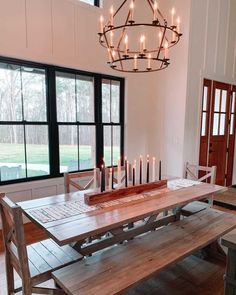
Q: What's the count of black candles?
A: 7